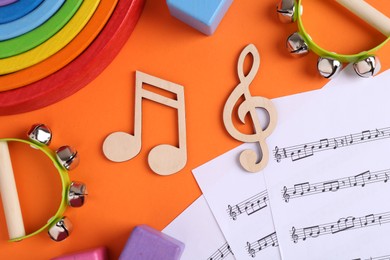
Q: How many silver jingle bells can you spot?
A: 8